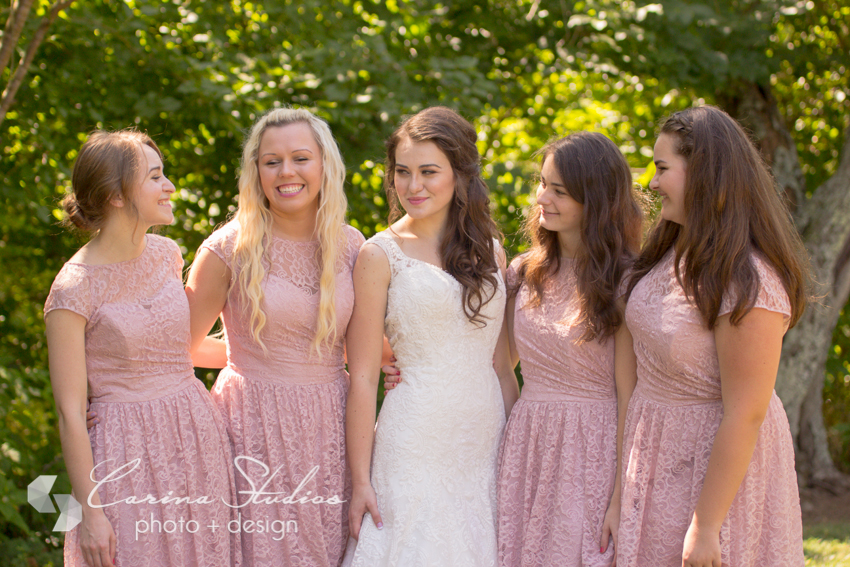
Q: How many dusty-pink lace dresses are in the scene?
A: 4